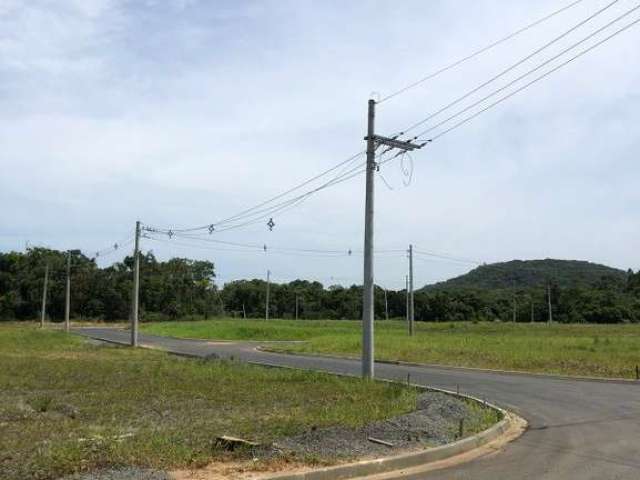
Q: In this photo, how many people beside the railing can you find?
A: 0